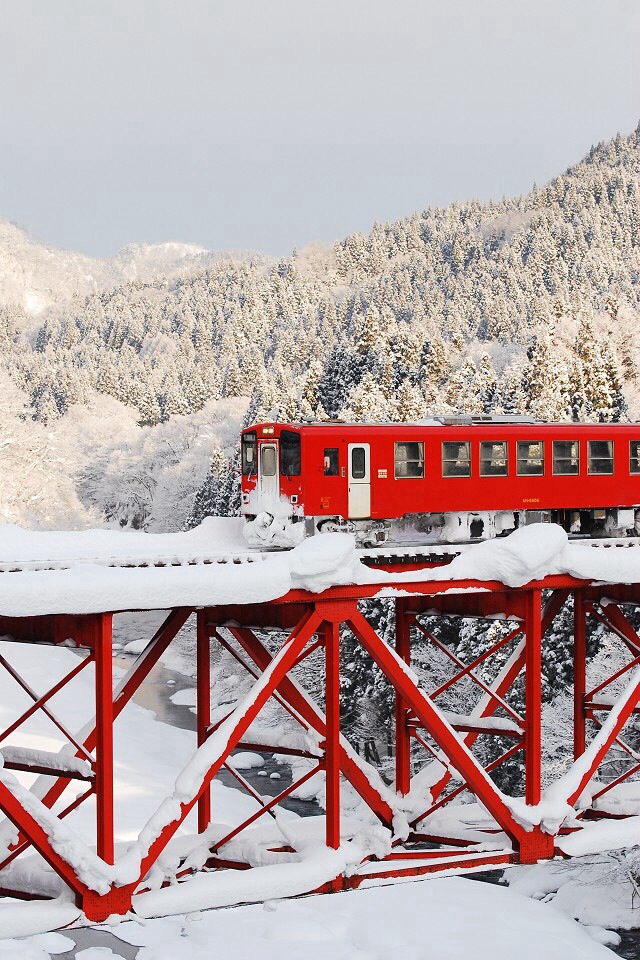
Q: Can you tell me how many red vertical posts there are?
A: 6